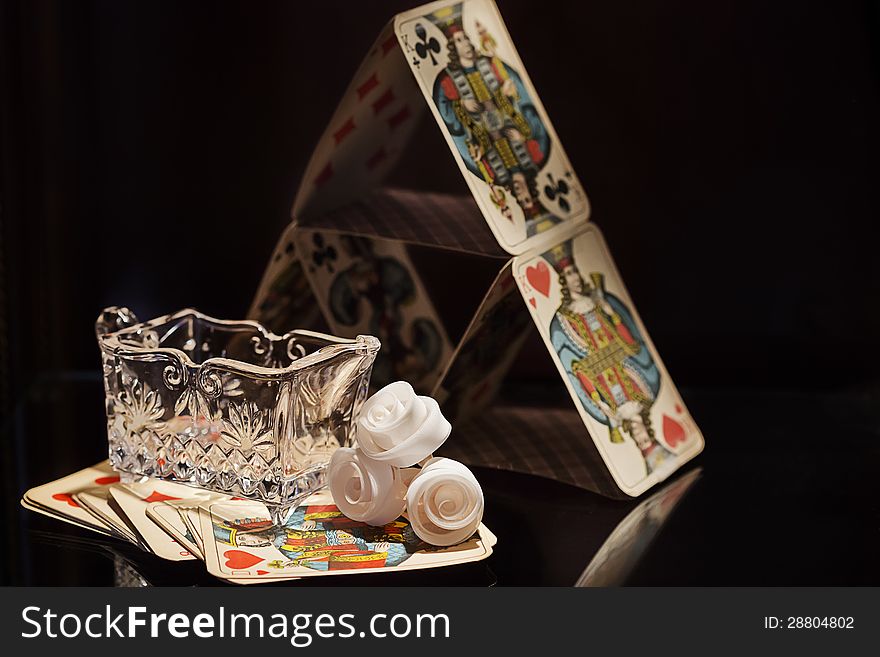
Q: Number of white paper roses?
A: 3